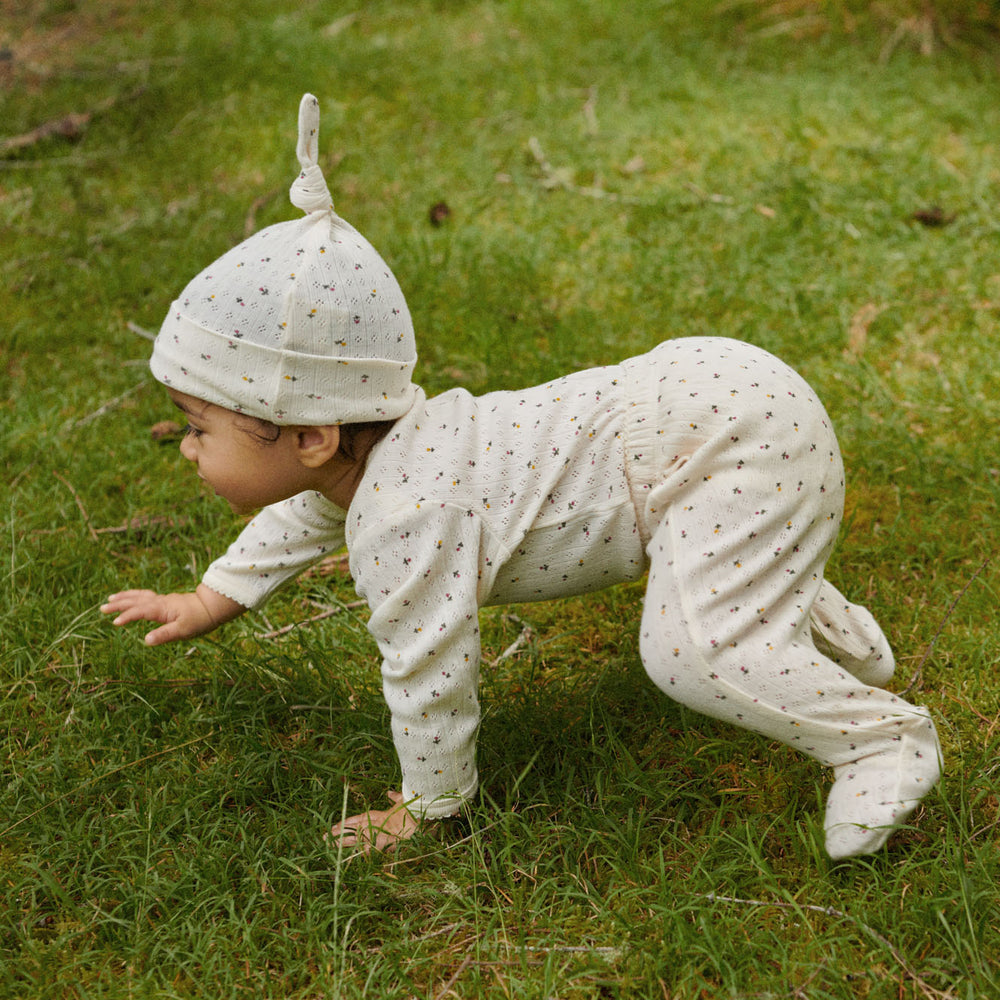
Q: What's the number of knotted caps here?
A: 1